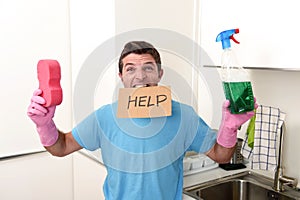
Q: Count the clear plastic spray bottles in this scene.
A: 1